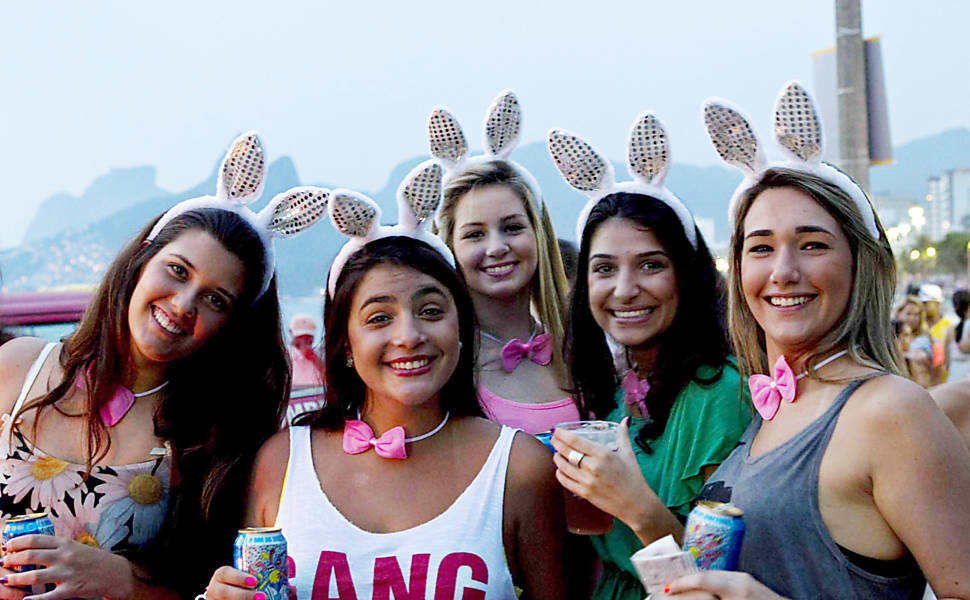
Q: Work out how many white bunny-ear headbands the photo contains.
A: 5